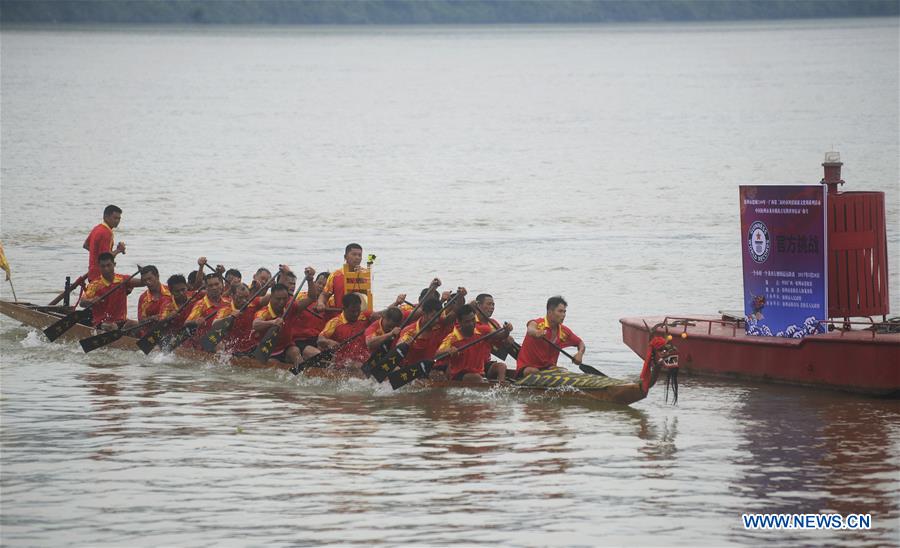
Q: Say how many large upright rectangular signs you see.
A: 1